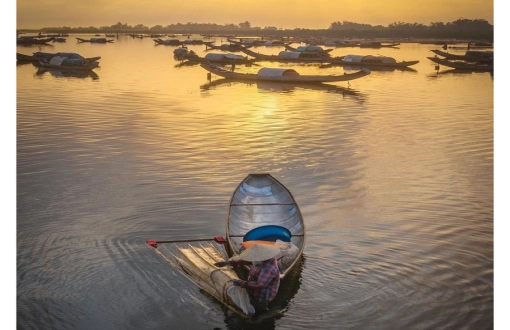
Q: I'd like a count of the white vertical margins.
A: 2